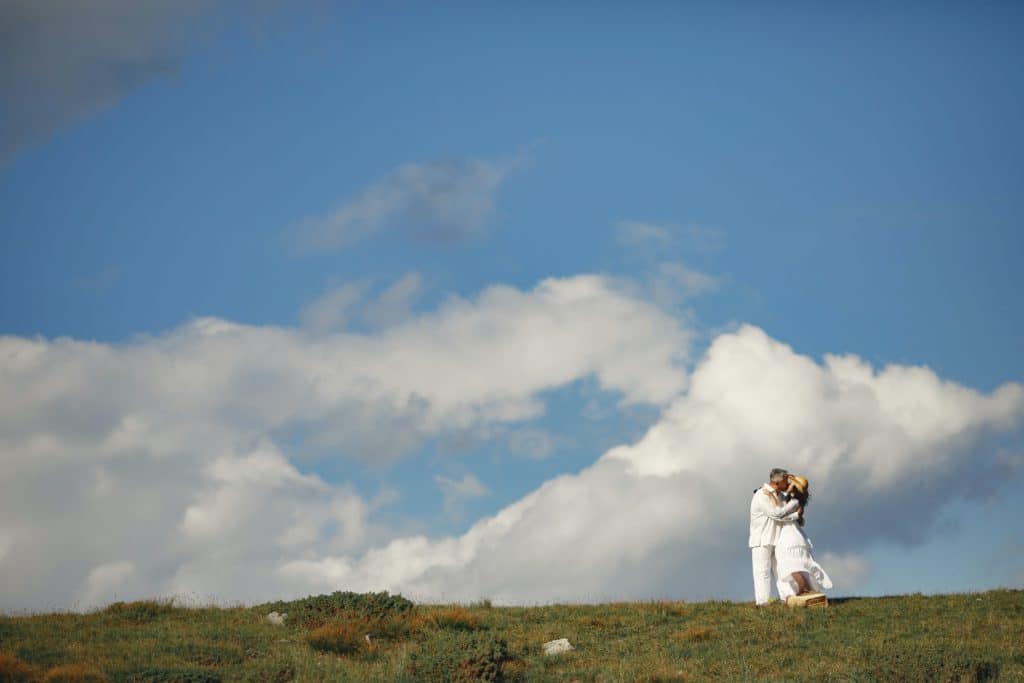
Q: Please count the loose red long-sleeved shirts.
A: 0